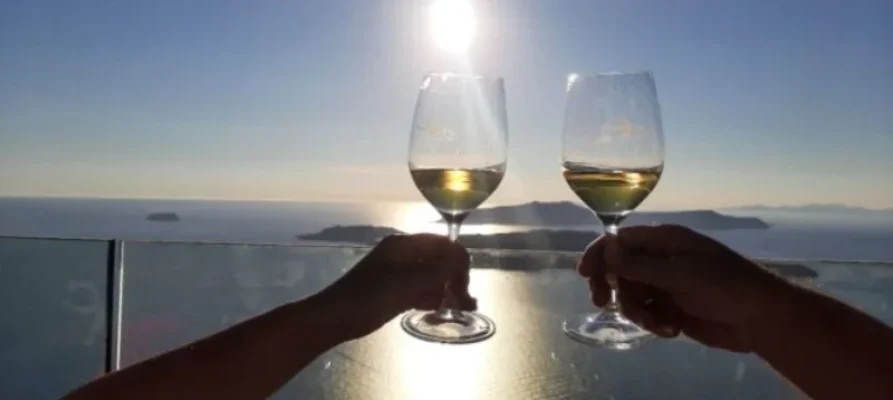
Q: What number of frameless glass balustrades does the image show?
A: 2